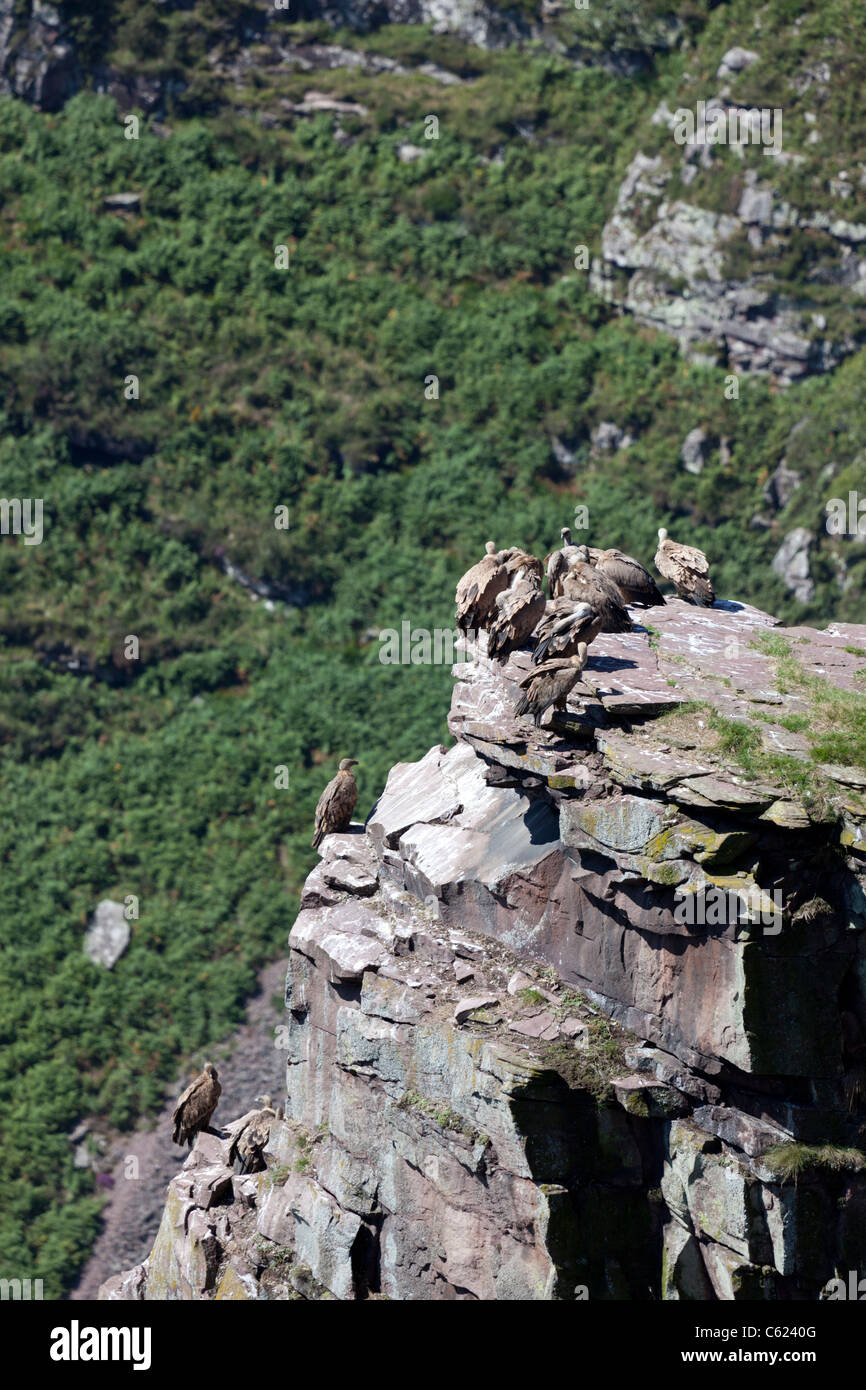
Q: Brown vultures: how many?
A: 12